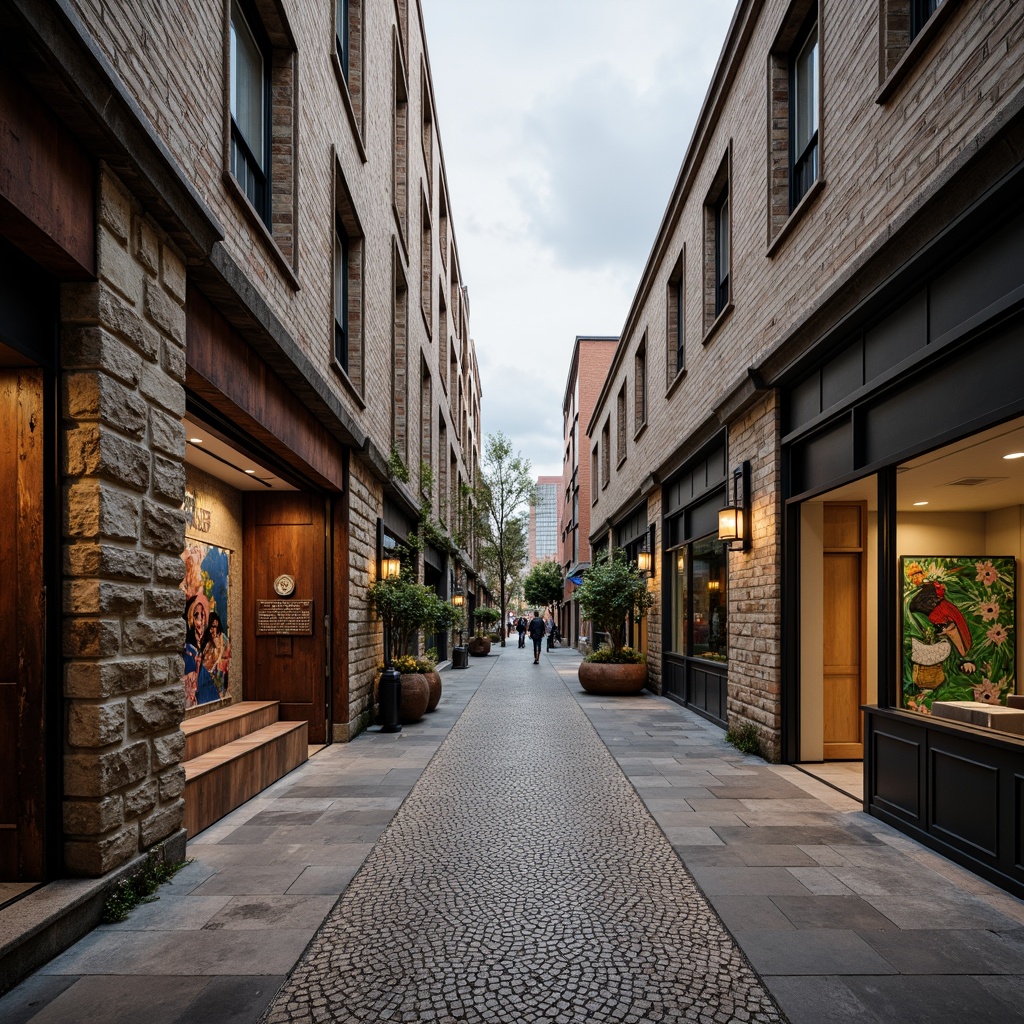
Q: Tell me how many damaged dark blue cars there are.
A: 0